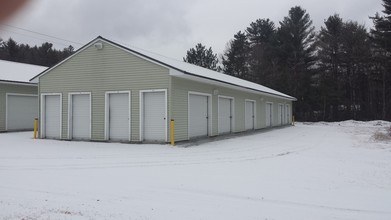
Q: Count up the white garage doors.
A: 11